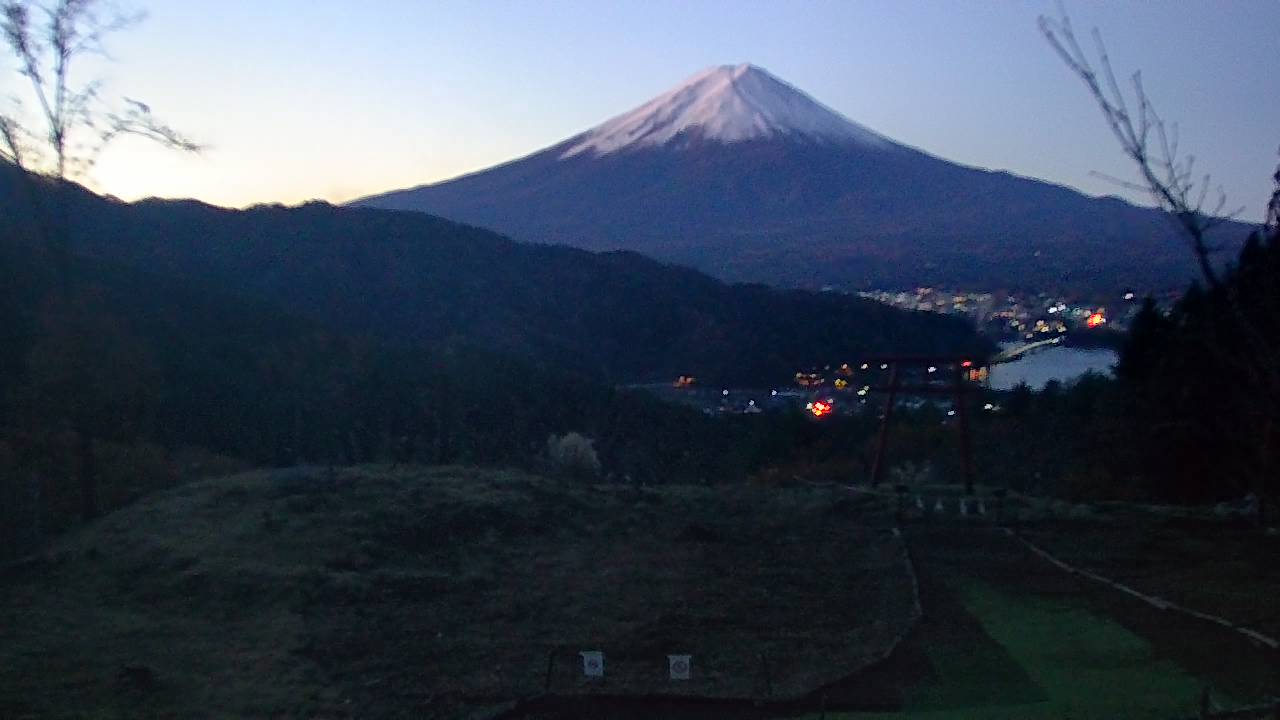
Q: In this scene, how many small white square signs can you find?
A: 2